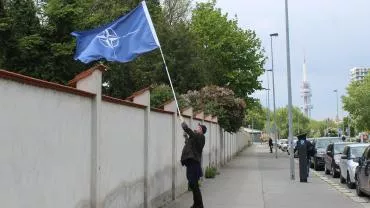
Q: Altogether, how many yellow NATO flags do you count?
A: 0